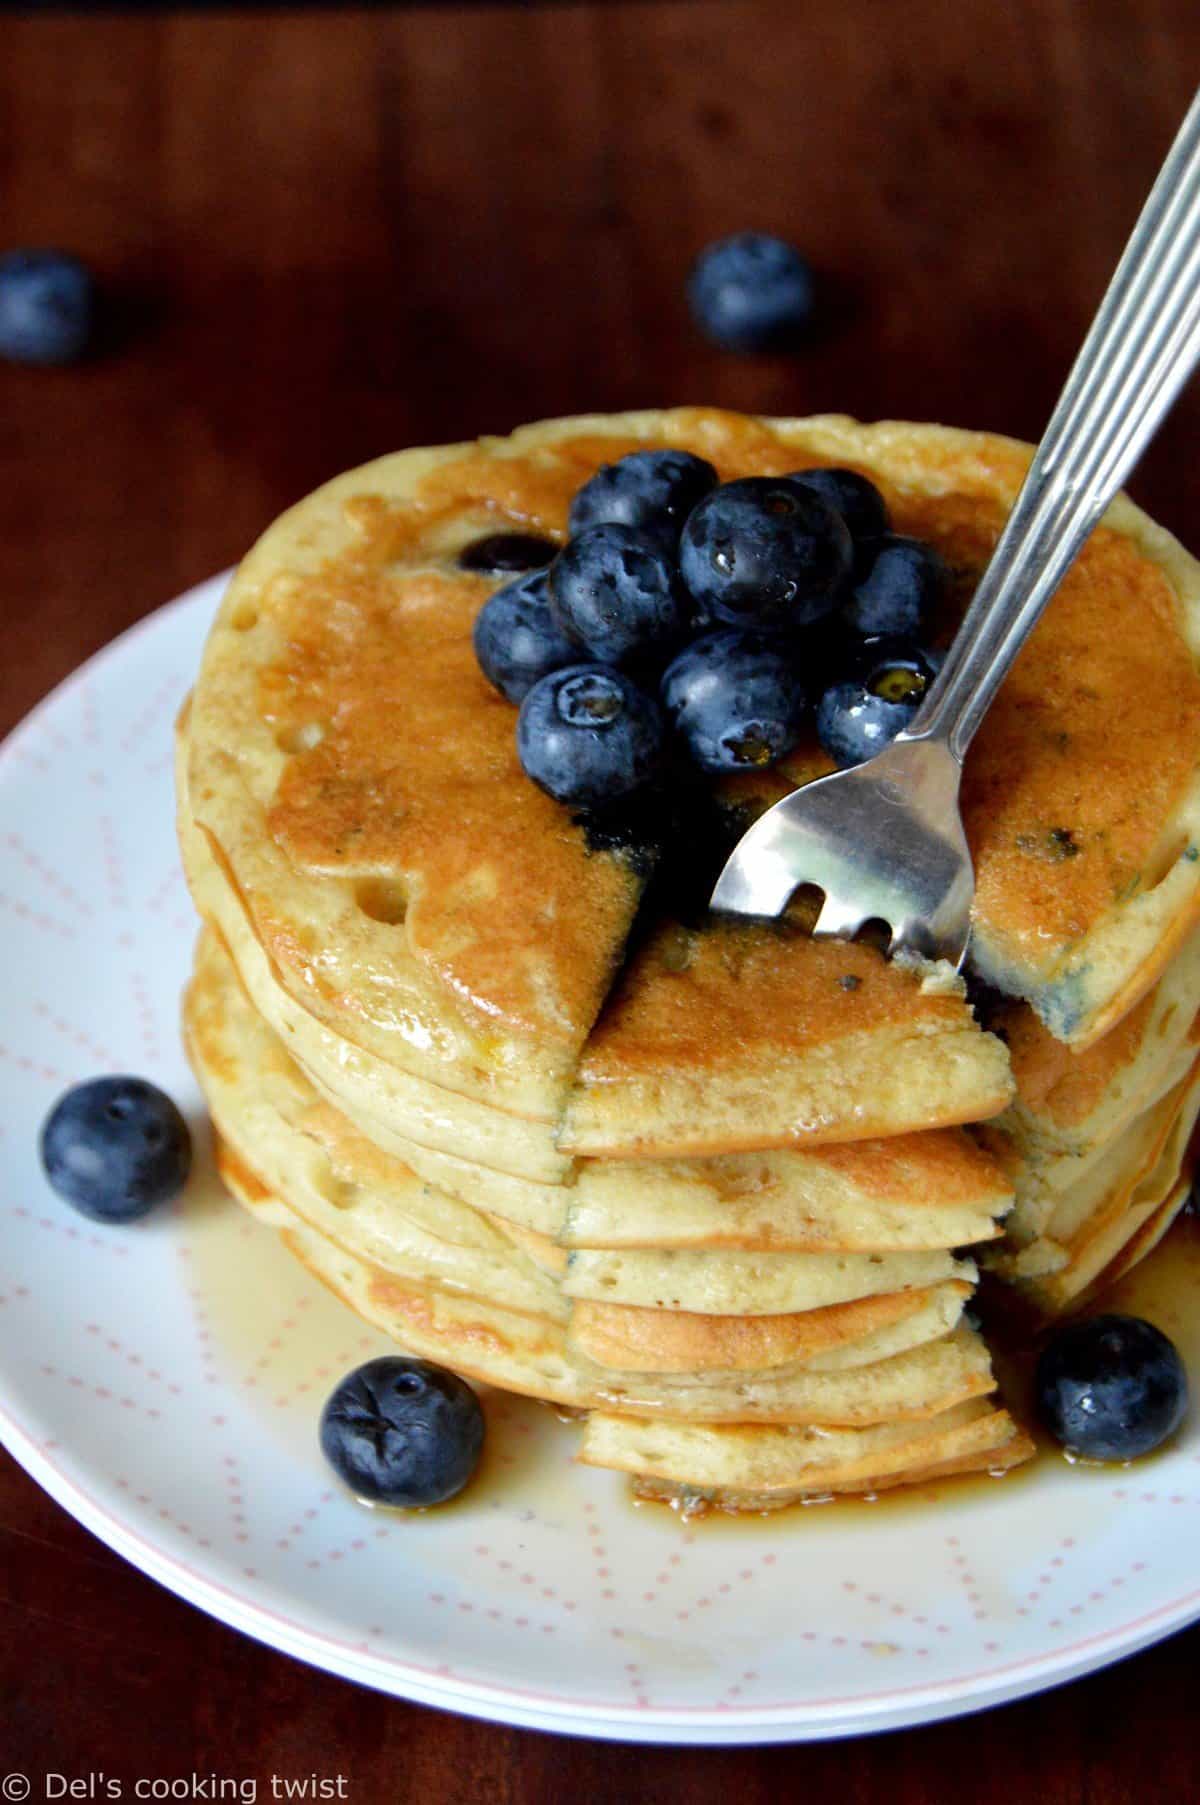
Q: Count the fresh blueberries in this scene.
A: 14